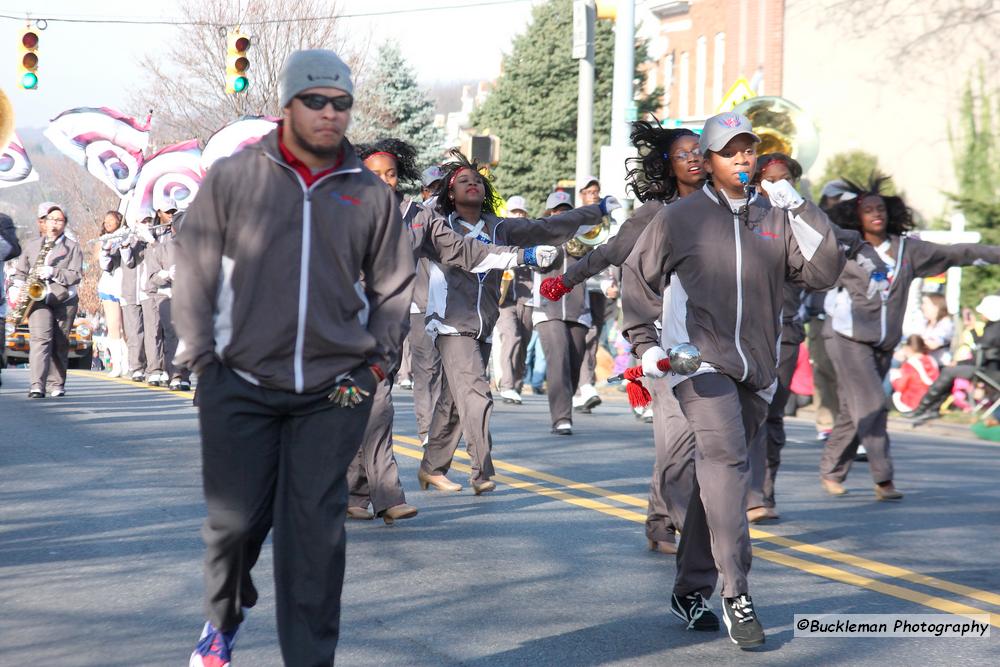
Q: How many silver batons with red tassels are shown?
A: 1